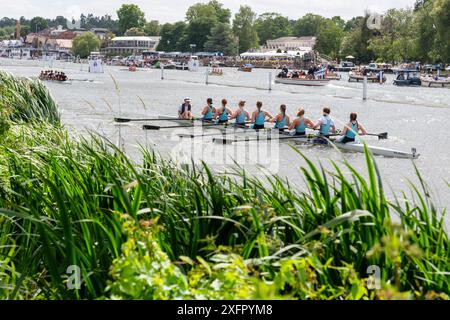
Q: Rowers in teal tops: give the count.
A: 8